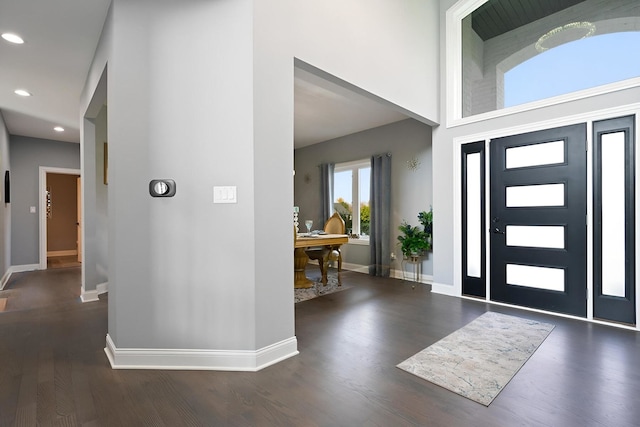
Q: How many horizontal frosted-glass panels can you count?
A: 4